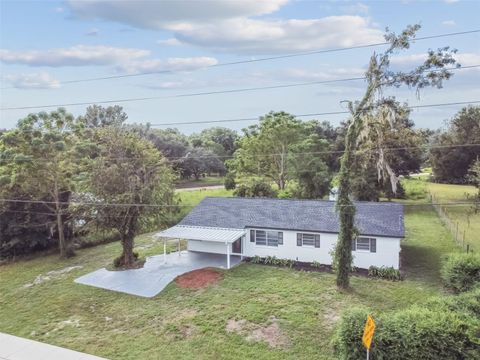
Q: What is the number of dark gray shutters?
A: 6